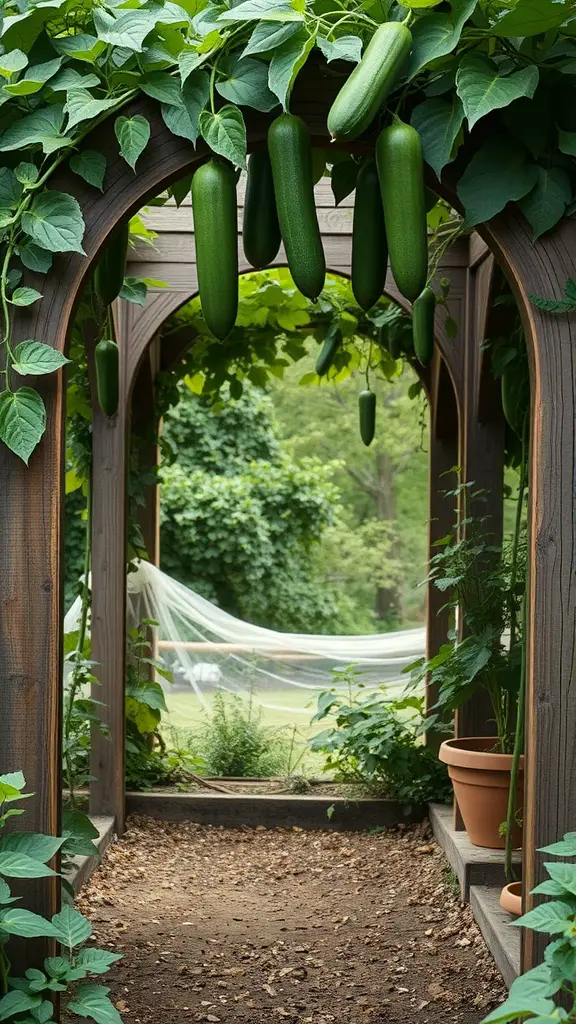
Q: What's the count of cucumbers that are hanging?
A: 11